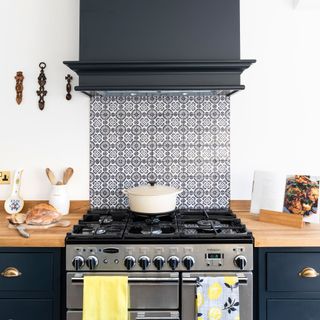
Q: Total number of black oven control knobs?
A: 8